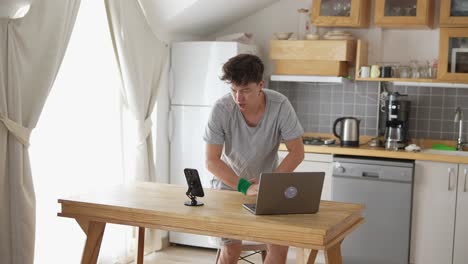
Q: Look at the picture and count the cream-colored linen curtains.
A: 2